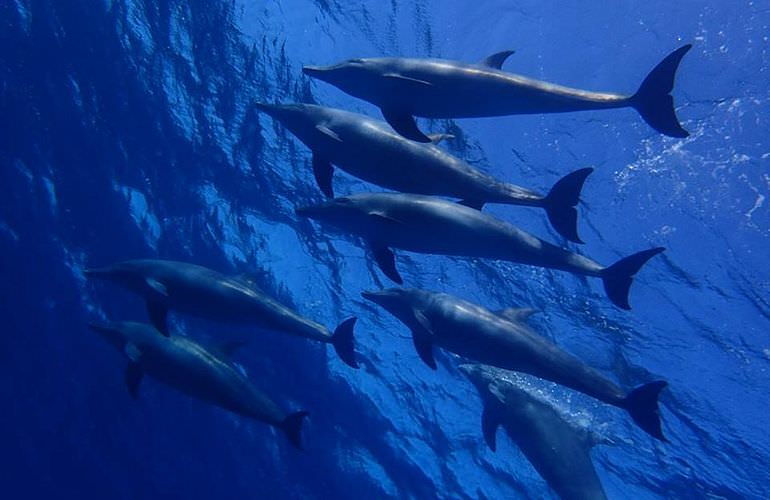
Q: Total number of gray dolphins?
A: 7